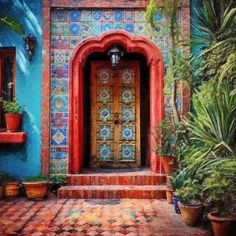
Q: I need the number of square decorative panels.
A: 10